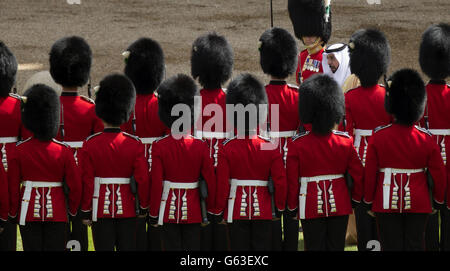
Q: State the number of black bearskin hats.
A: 14